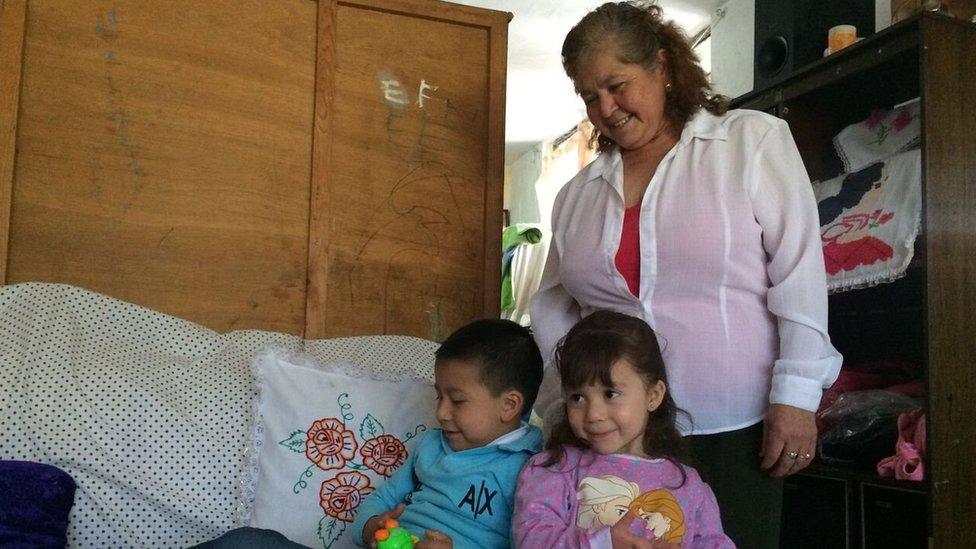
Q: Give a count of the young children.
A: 2